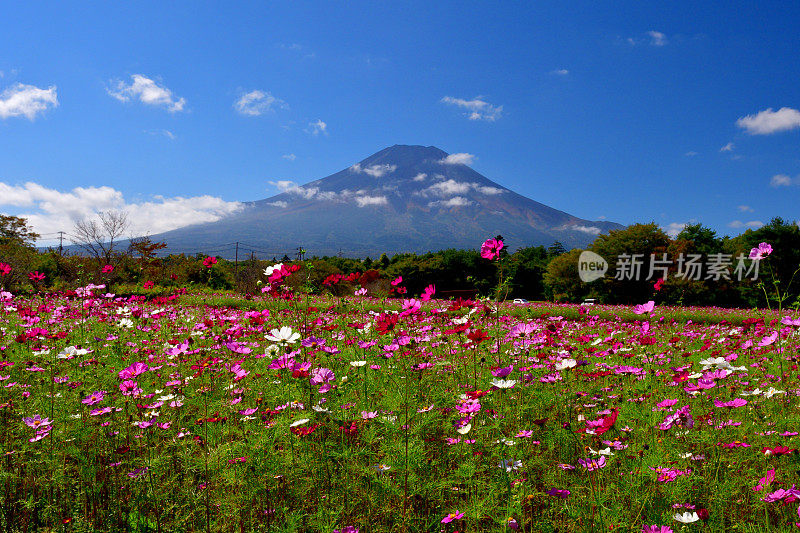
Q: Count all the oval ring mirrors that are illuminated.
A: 0